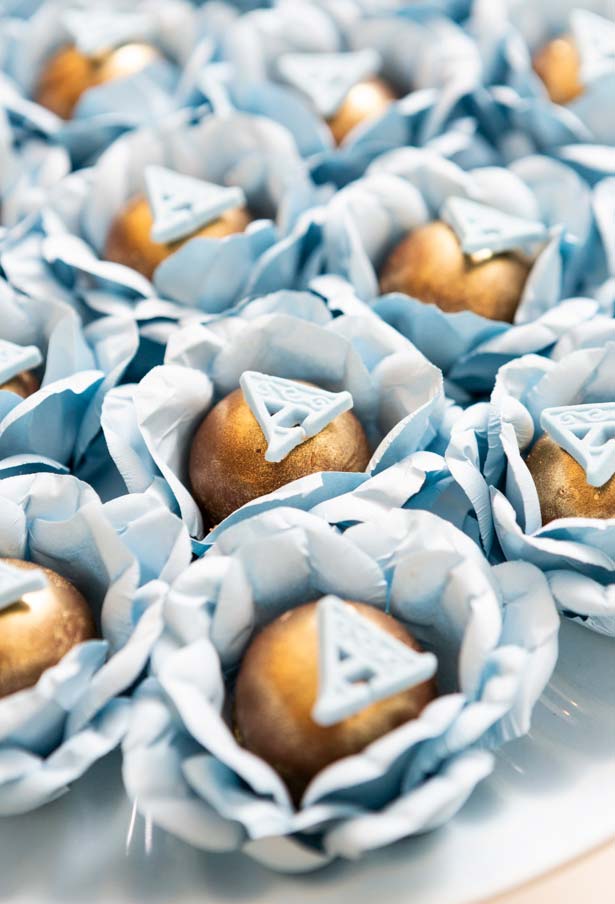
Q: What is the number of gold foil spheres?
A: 10